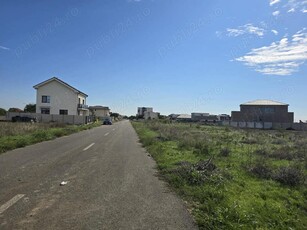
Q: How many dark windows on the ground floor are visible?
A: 2